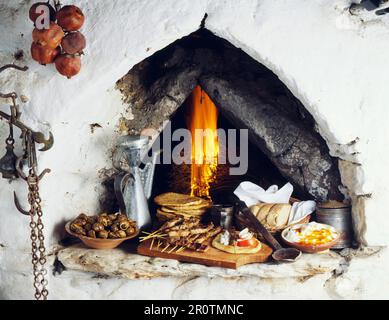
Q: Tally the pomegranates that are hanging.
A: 6